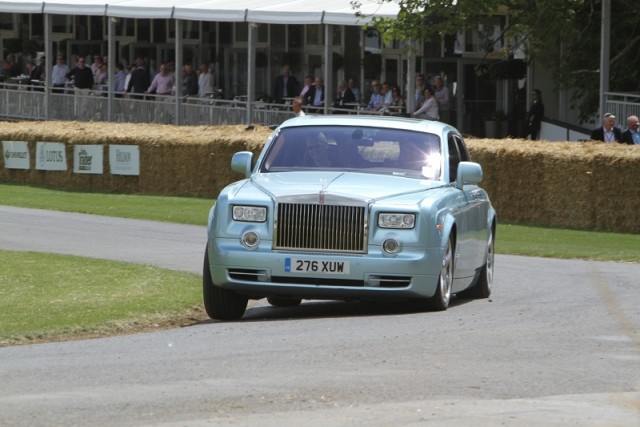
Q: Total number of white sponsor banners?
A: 4